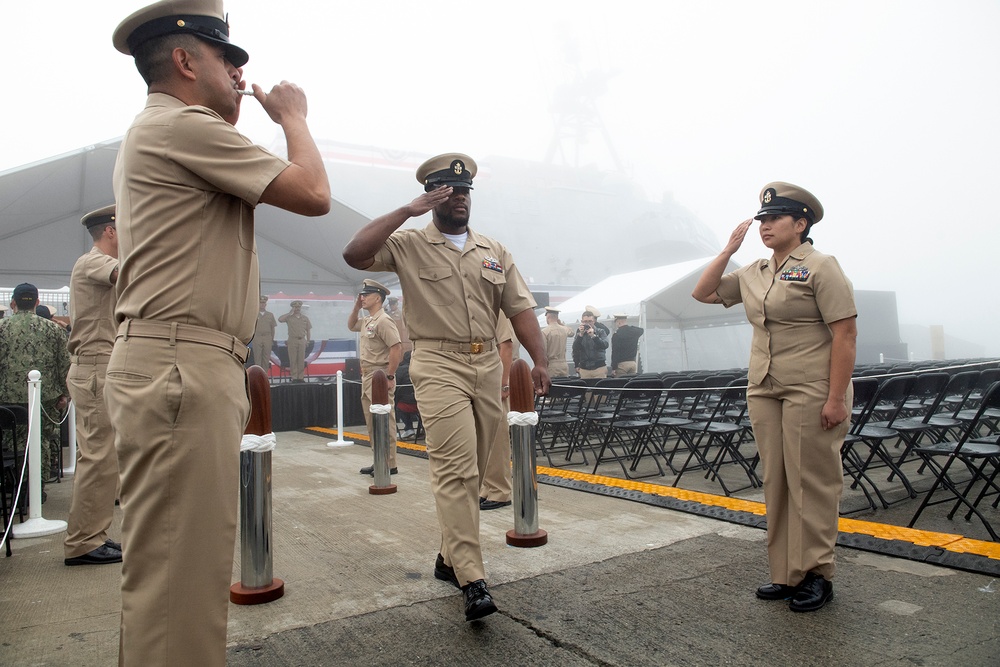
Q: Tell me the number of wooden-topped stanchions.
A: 3